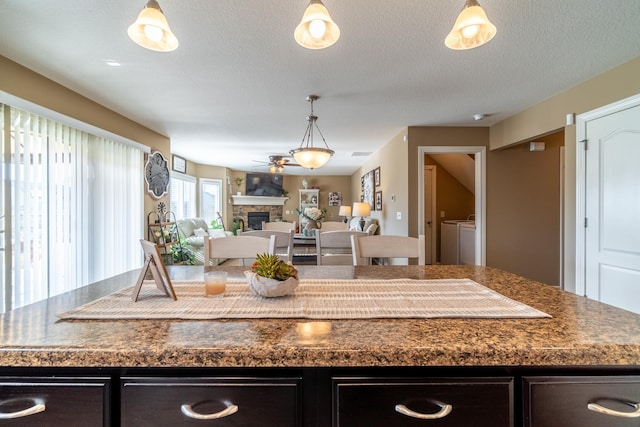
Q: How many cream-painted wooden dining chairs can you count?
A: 6